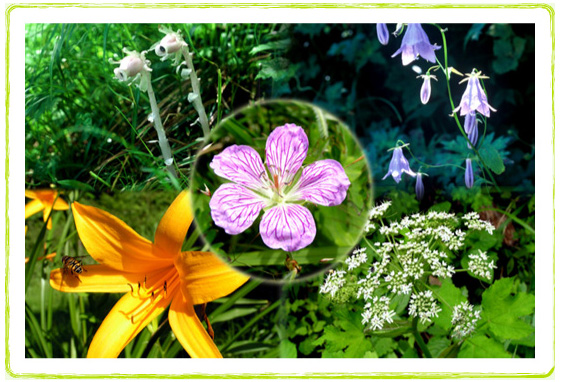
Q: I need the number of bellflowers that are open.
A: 3